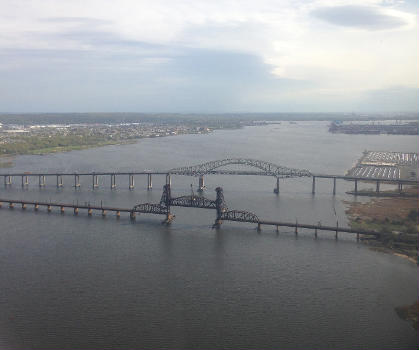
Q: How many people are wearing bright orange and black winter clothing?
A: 0